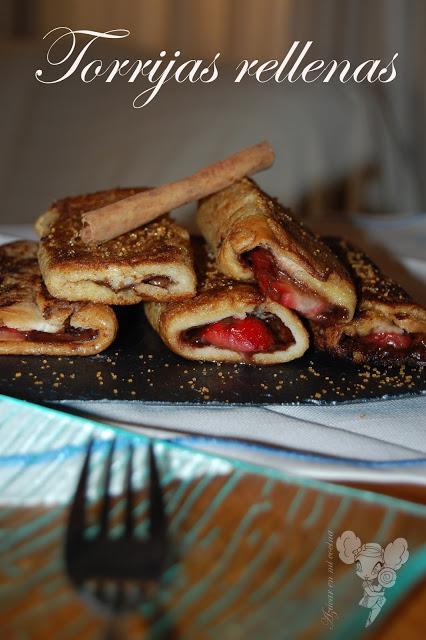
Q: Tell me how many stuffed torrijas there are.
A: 5